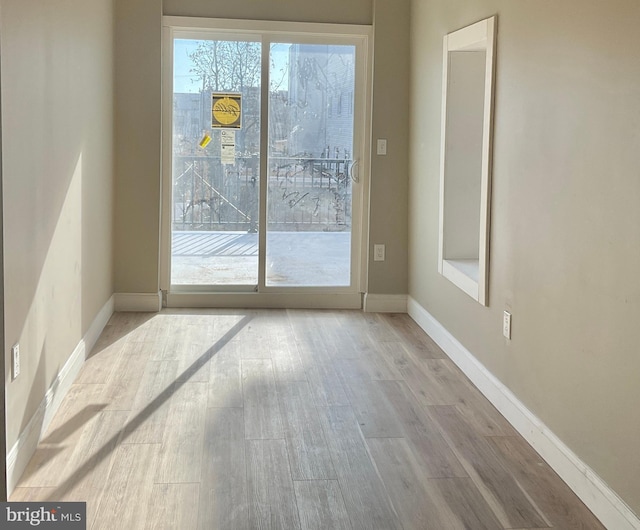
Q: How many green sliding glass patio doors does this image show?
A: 0